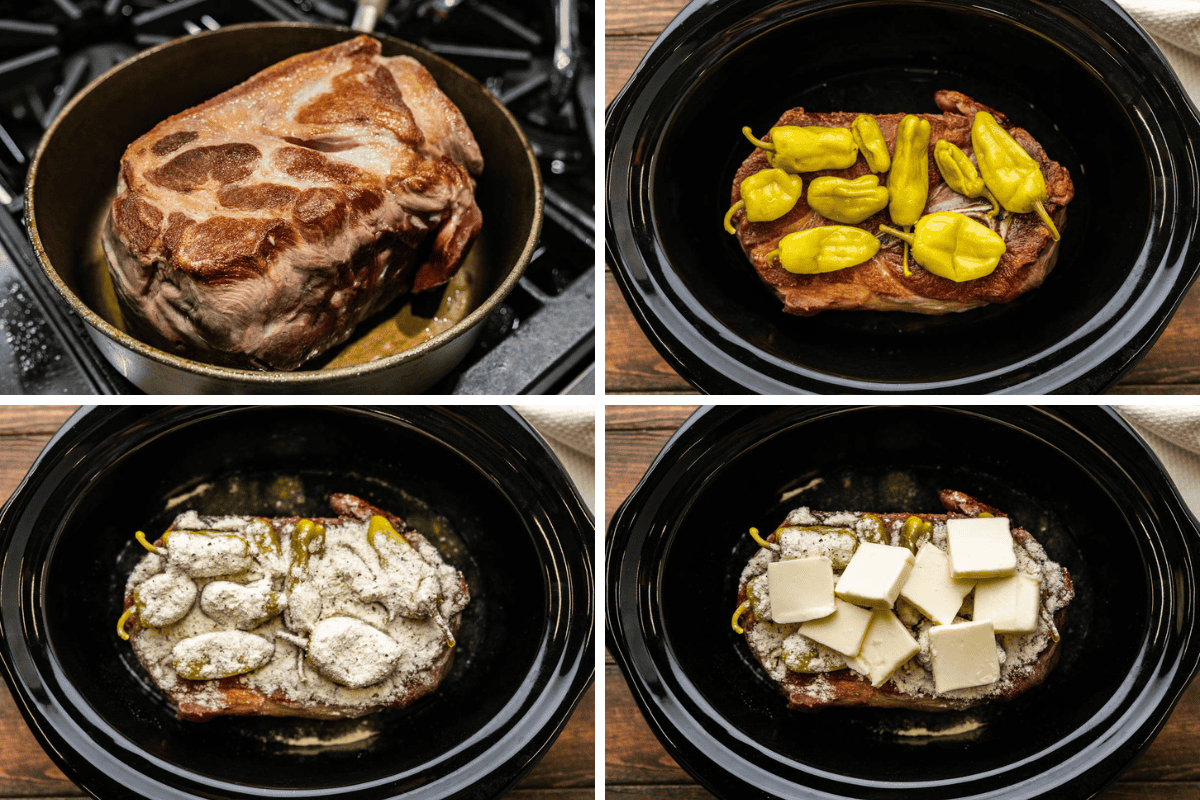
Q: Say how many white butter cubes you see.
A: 8